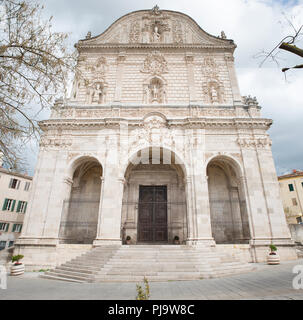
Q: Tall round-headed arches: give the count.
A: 3